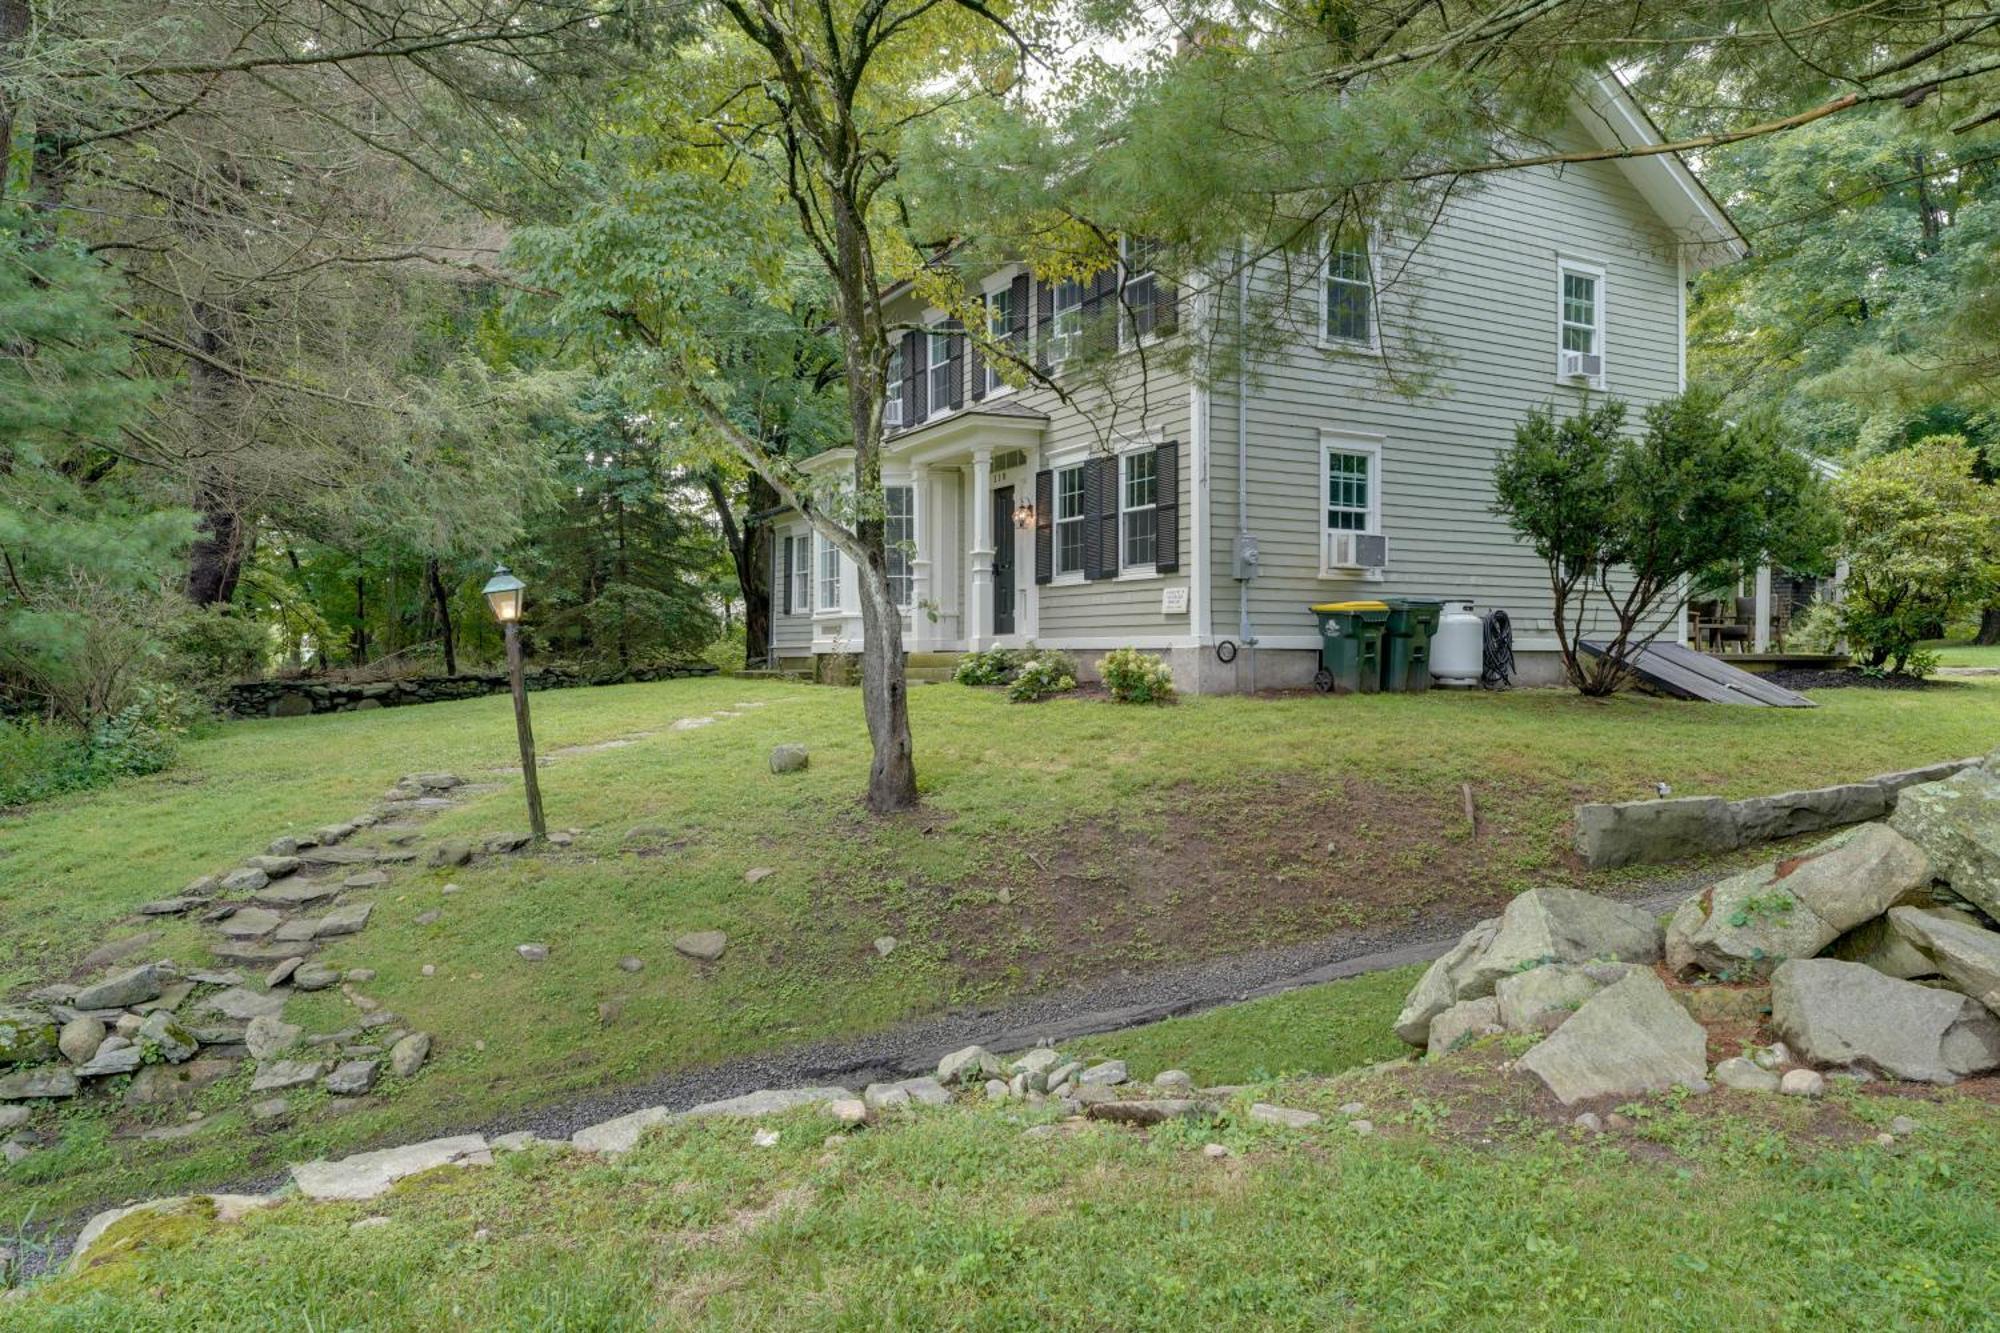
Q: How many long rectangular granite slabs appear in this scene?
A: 3